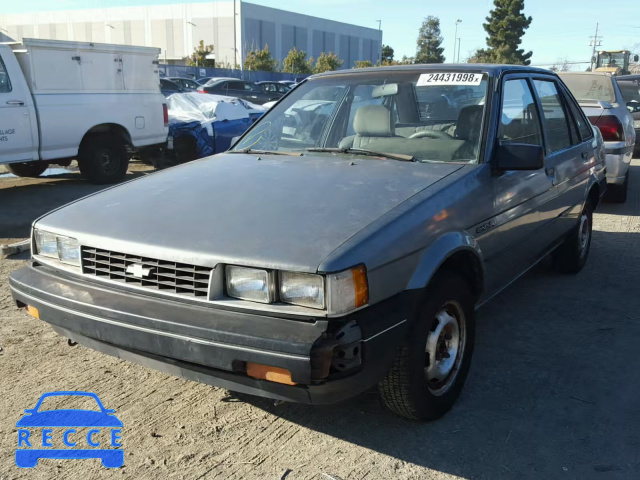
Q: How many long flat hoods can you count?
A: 1